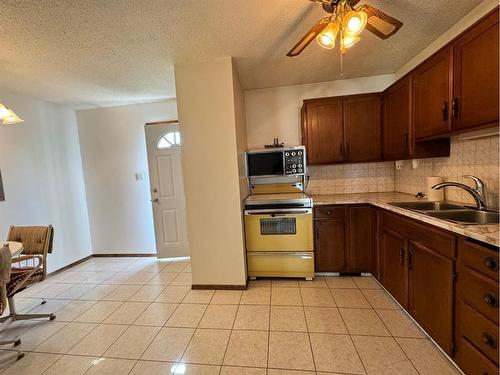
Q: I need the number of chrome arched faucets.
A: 1